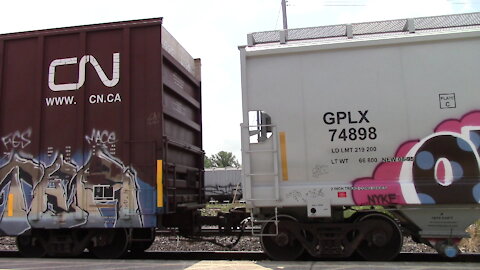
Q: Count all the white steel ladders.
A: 1